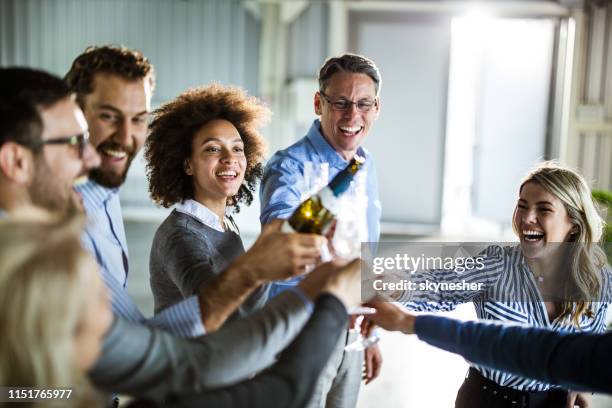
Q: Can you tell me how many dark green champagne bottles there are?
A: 1